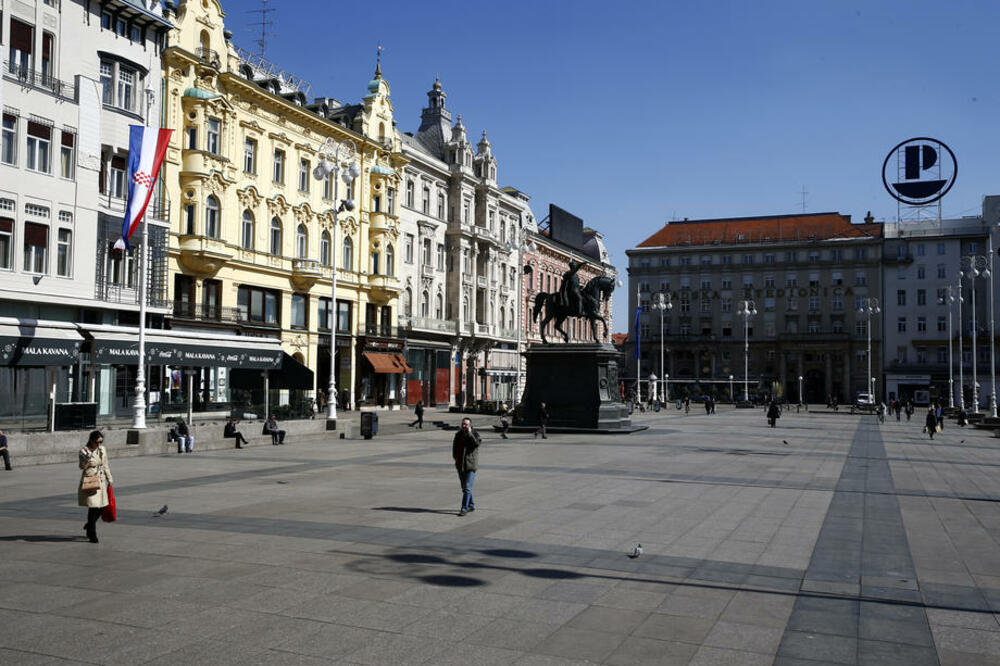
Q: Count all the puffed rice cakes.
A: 0